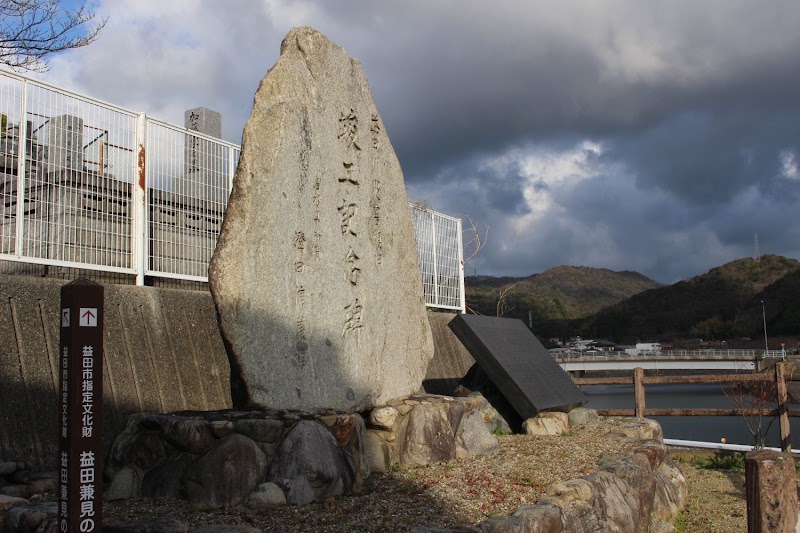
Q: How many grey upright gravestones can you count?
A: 2